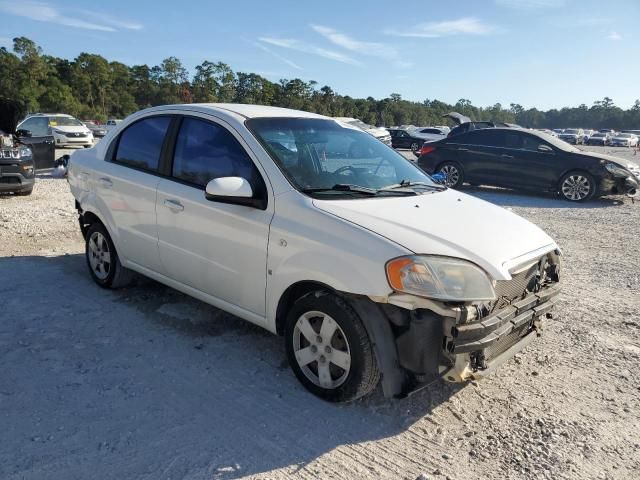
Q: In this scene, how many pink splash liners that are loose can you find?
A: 0